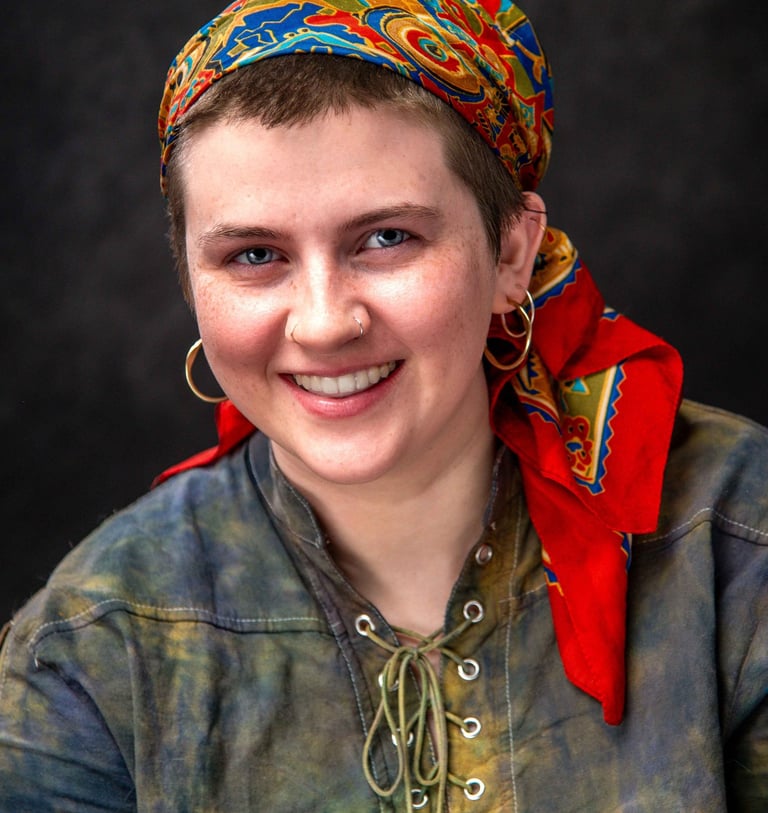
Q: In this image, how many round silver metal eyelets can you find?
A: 9